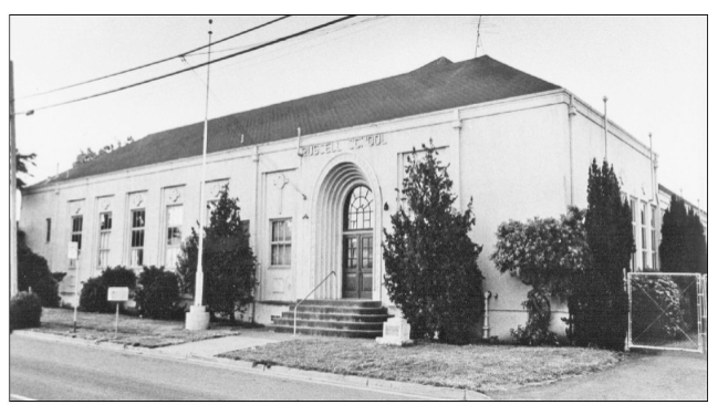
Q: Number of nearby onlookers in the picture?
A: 0